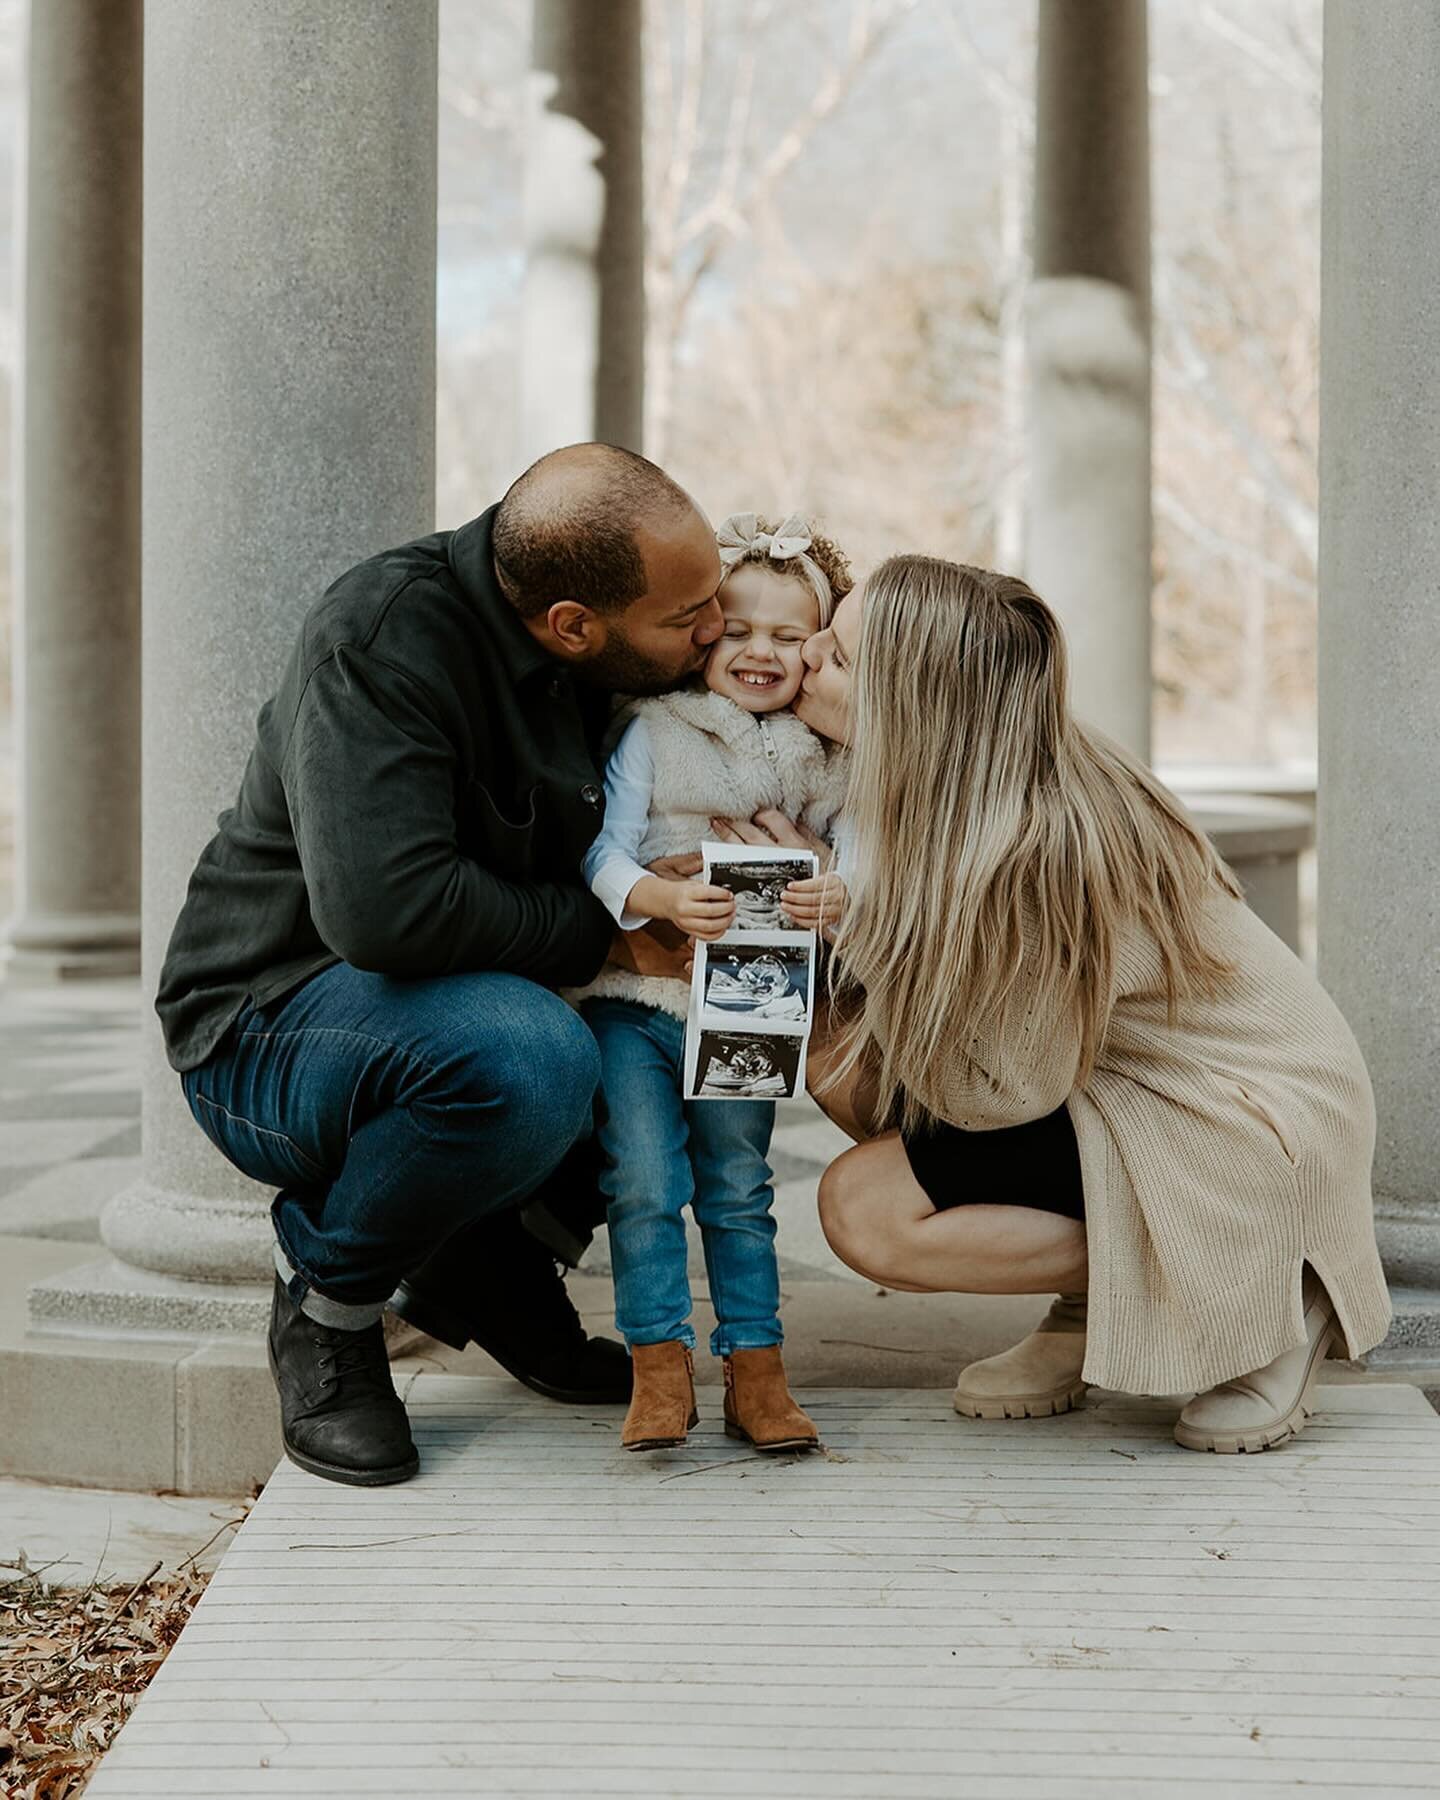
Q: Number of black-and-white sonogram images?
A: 3